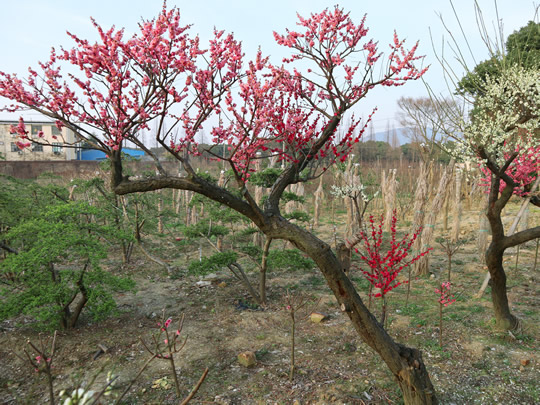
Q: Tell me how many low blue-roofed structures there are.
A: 1